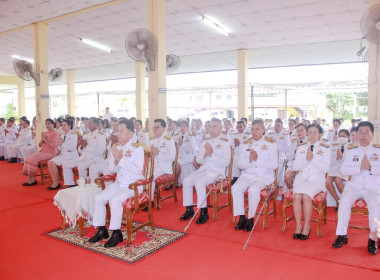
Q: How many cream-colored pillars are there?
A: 7